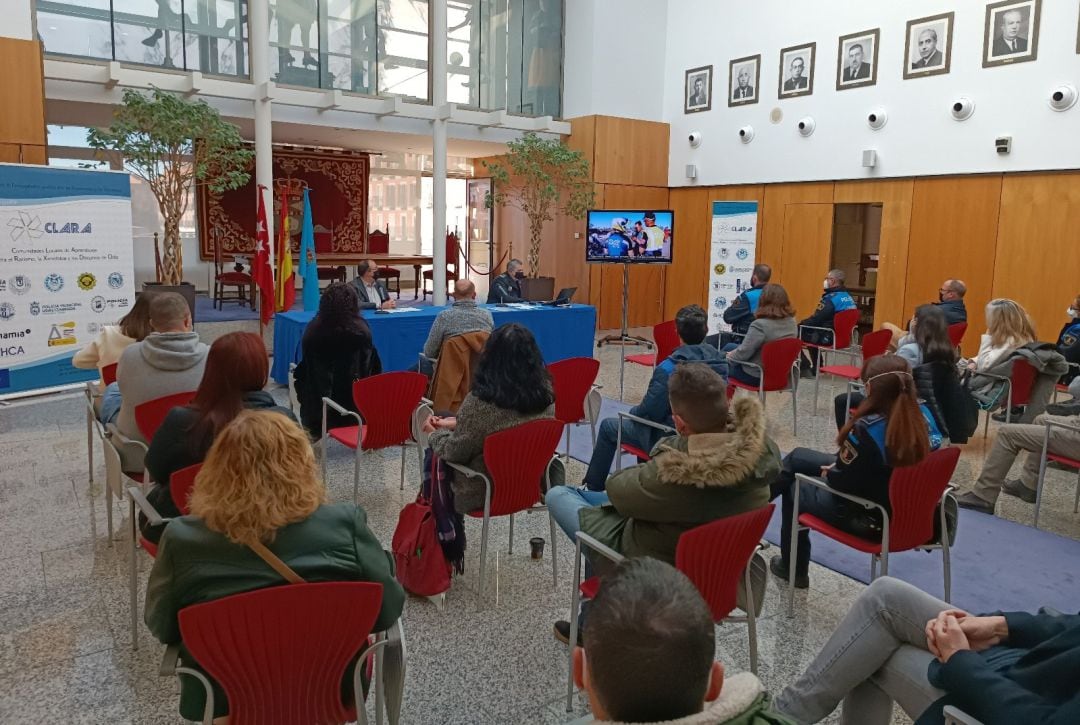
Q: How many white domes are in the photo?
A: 6